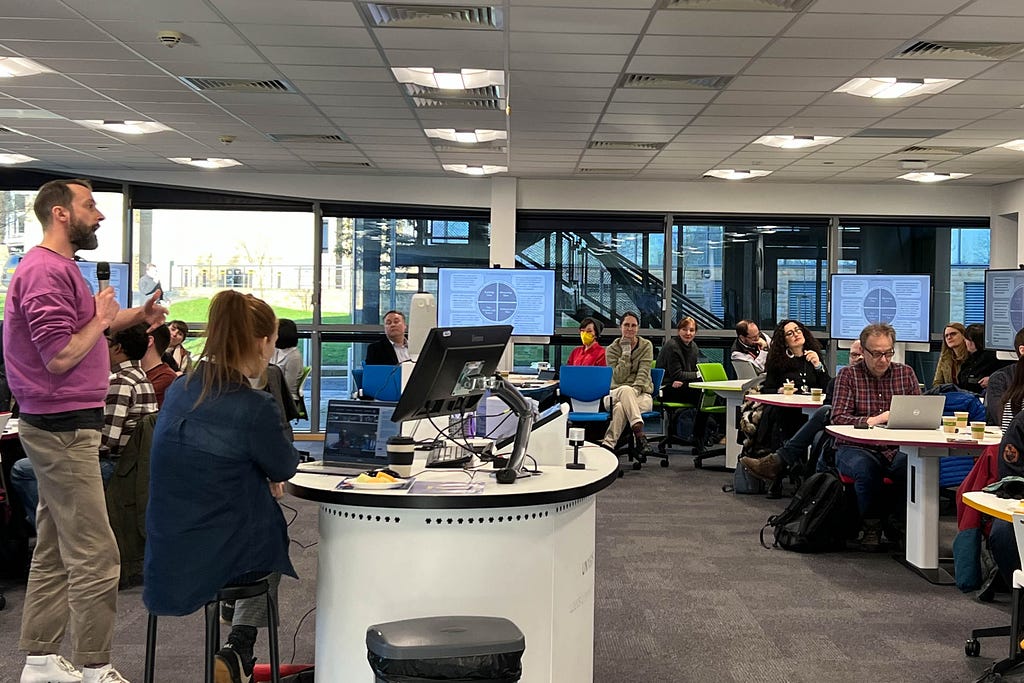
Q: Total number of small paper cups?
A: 5